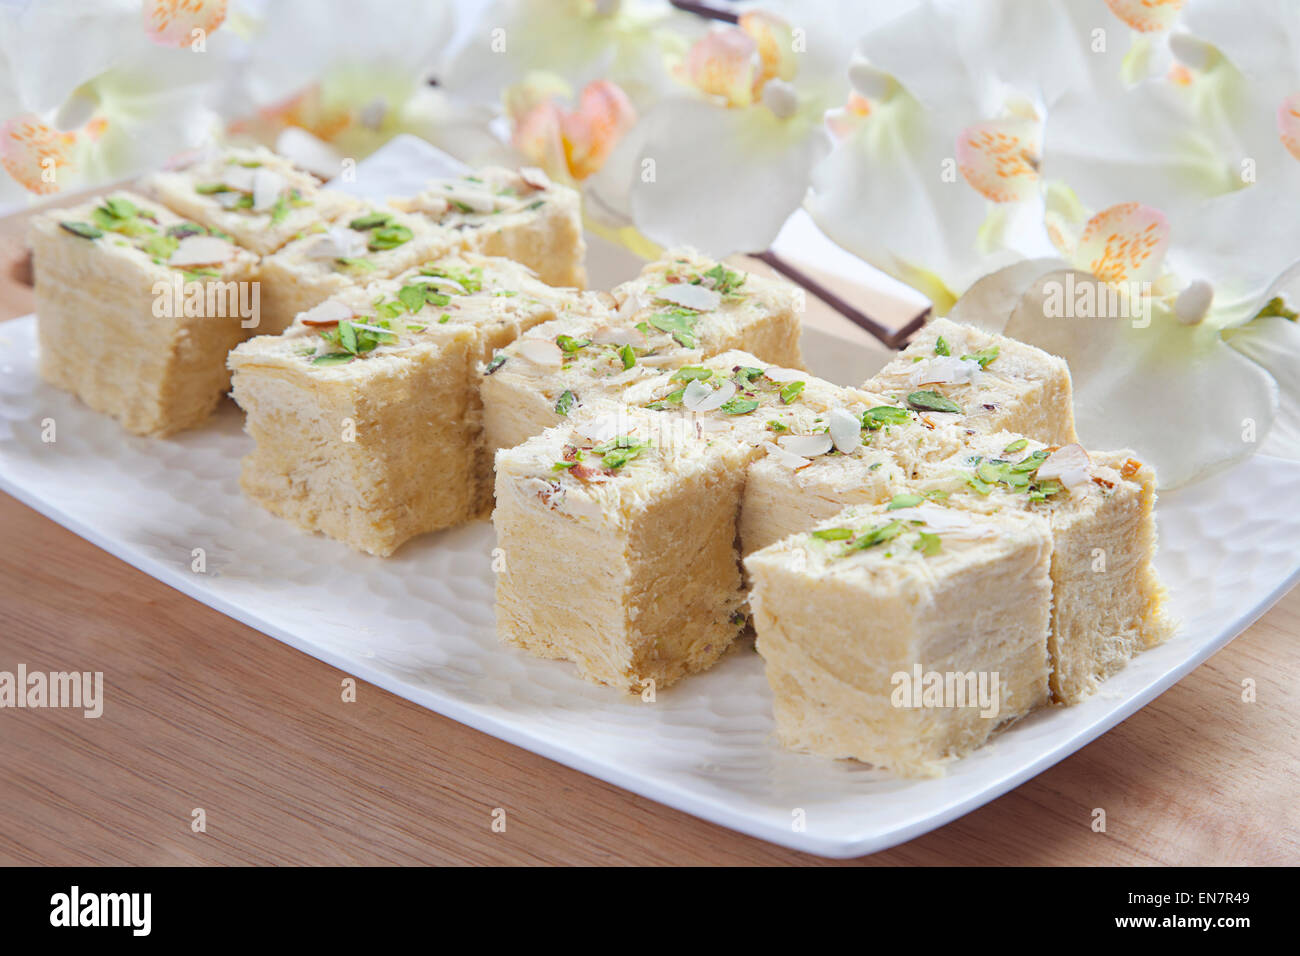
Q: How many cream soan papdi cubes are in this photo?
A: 14